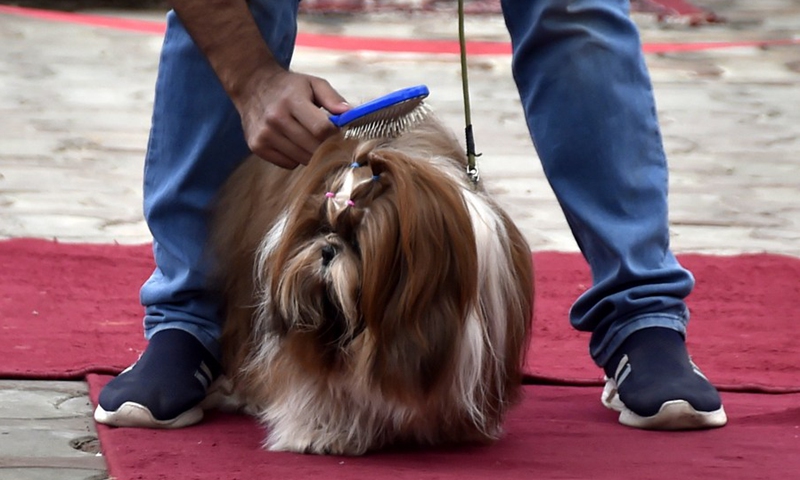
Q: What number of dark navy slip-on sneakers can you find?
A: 2